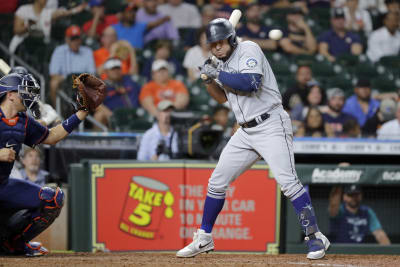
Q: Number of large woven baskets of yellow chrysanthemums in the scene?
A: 0